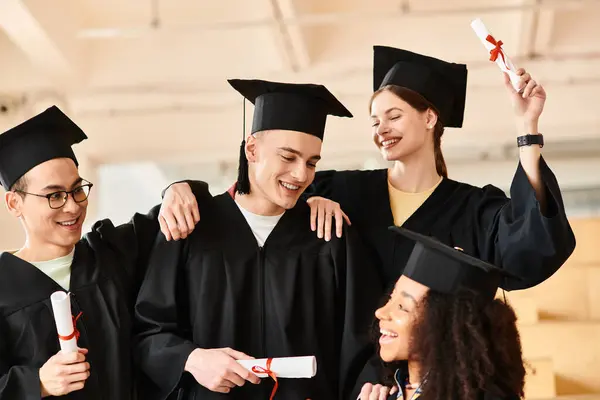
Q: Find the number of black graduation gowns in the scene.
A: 4